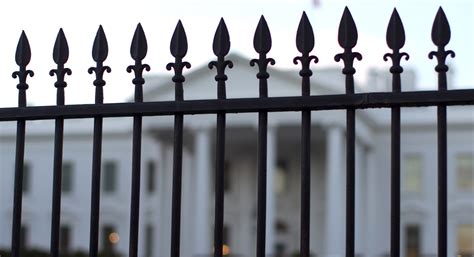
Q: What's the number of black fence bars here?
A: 11